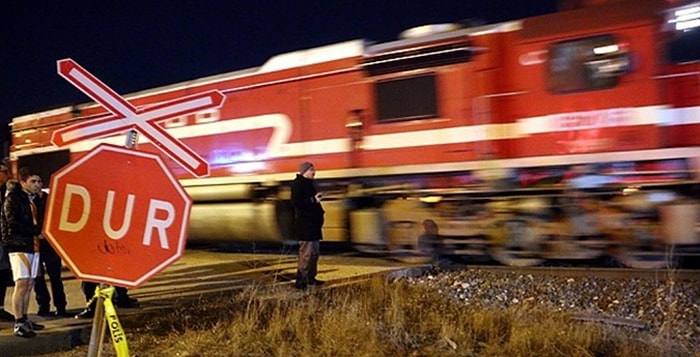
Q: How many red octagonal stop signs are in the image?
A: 1